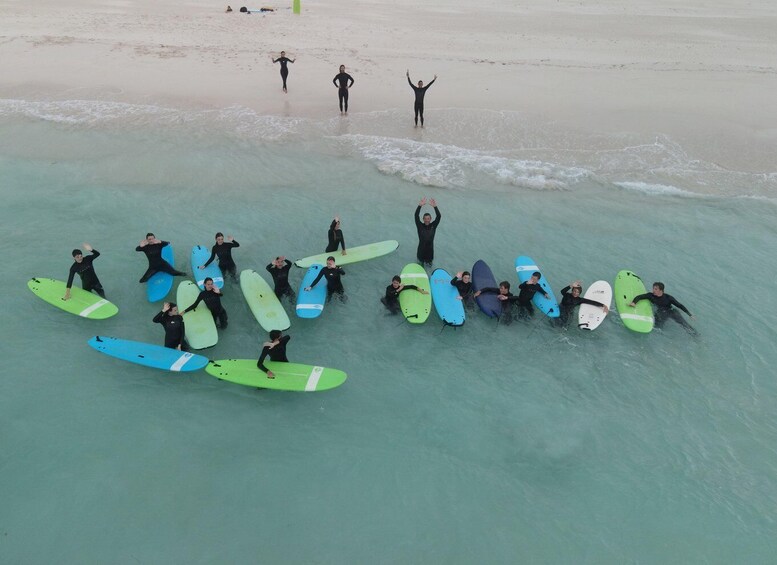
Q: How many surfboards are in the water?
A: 15